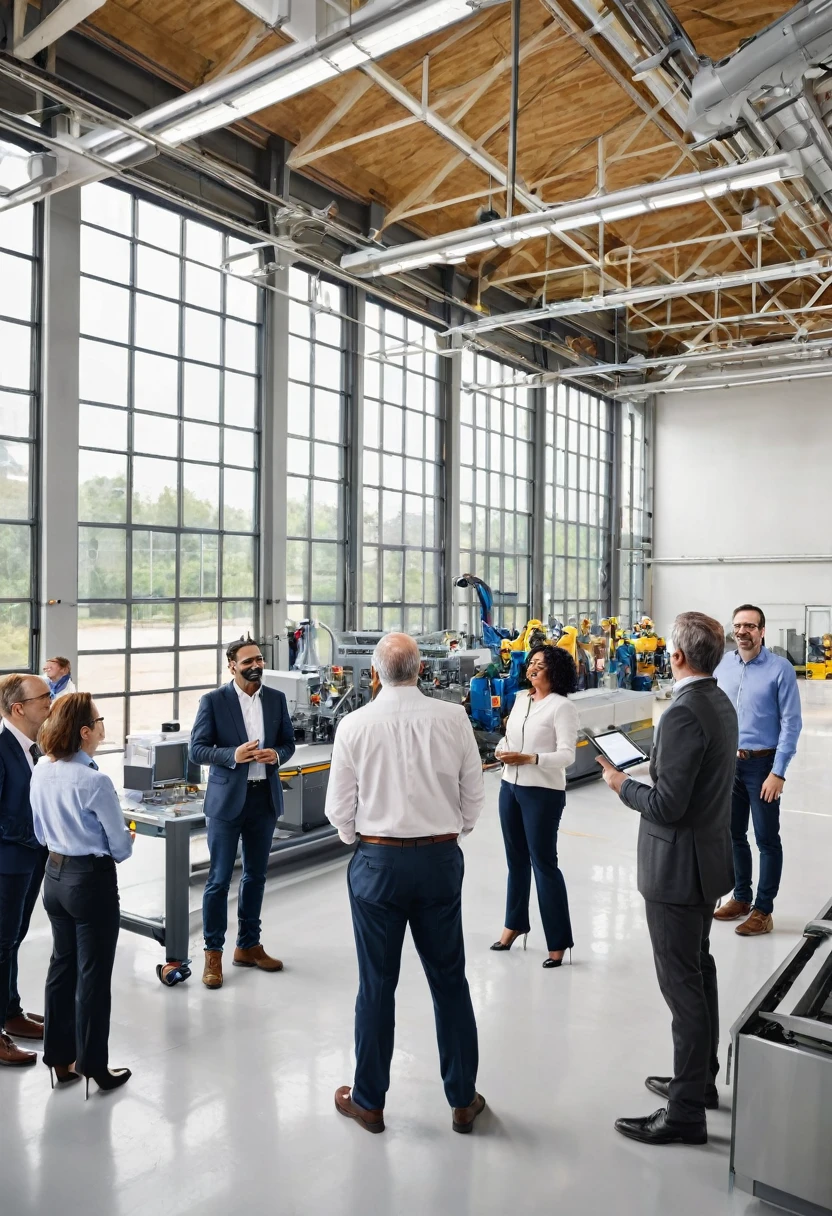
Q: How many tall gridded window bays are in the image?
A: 7